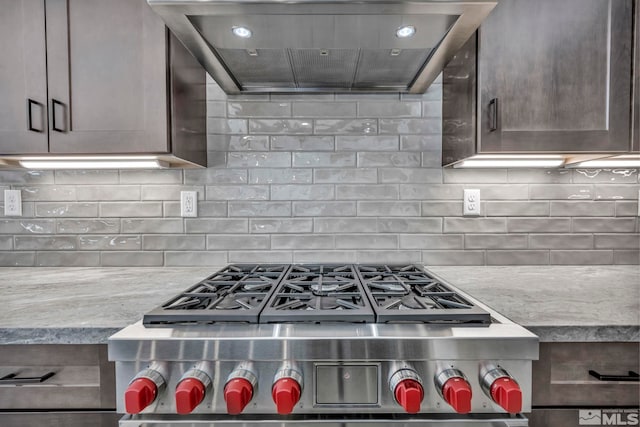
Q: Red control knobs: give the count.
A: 7